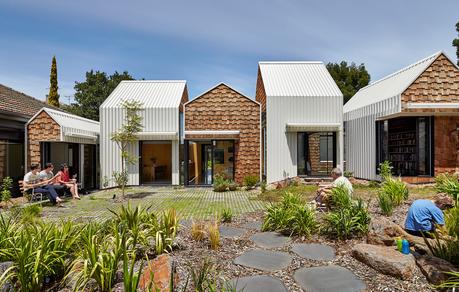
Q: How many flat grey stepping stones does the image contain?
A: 7